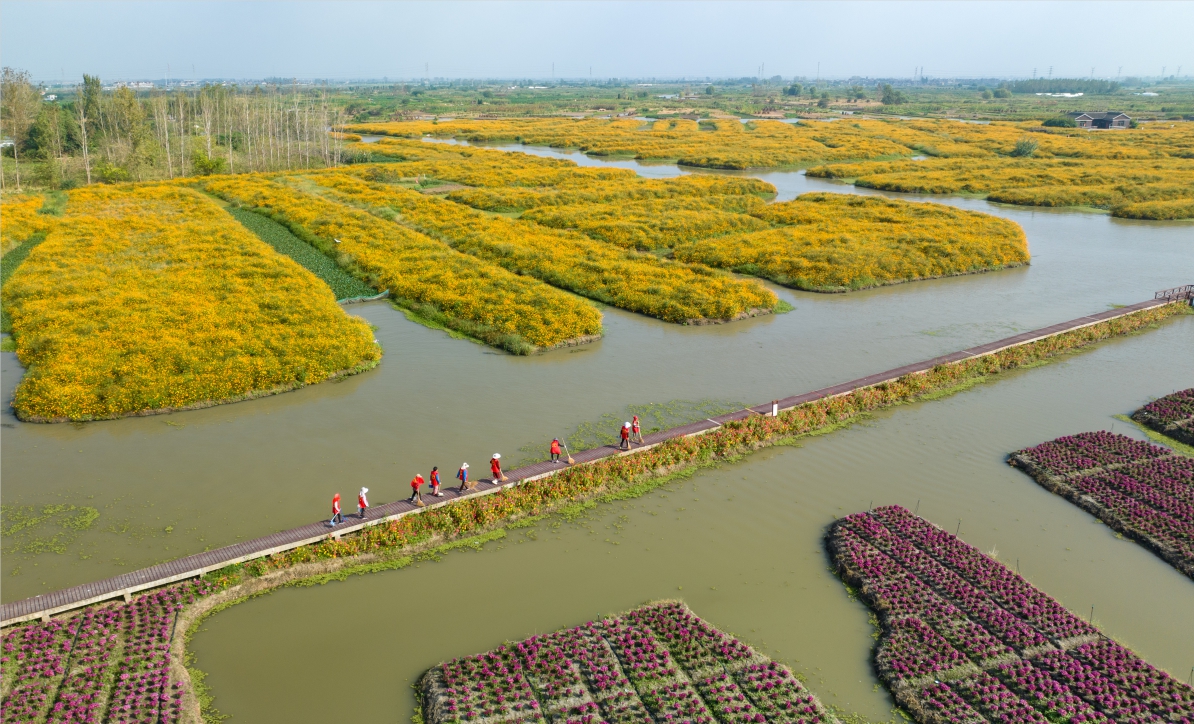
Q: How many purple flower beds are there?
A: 5